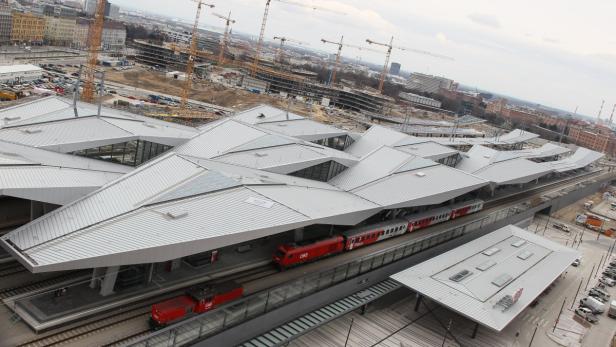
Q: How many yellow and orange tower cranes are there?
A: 7